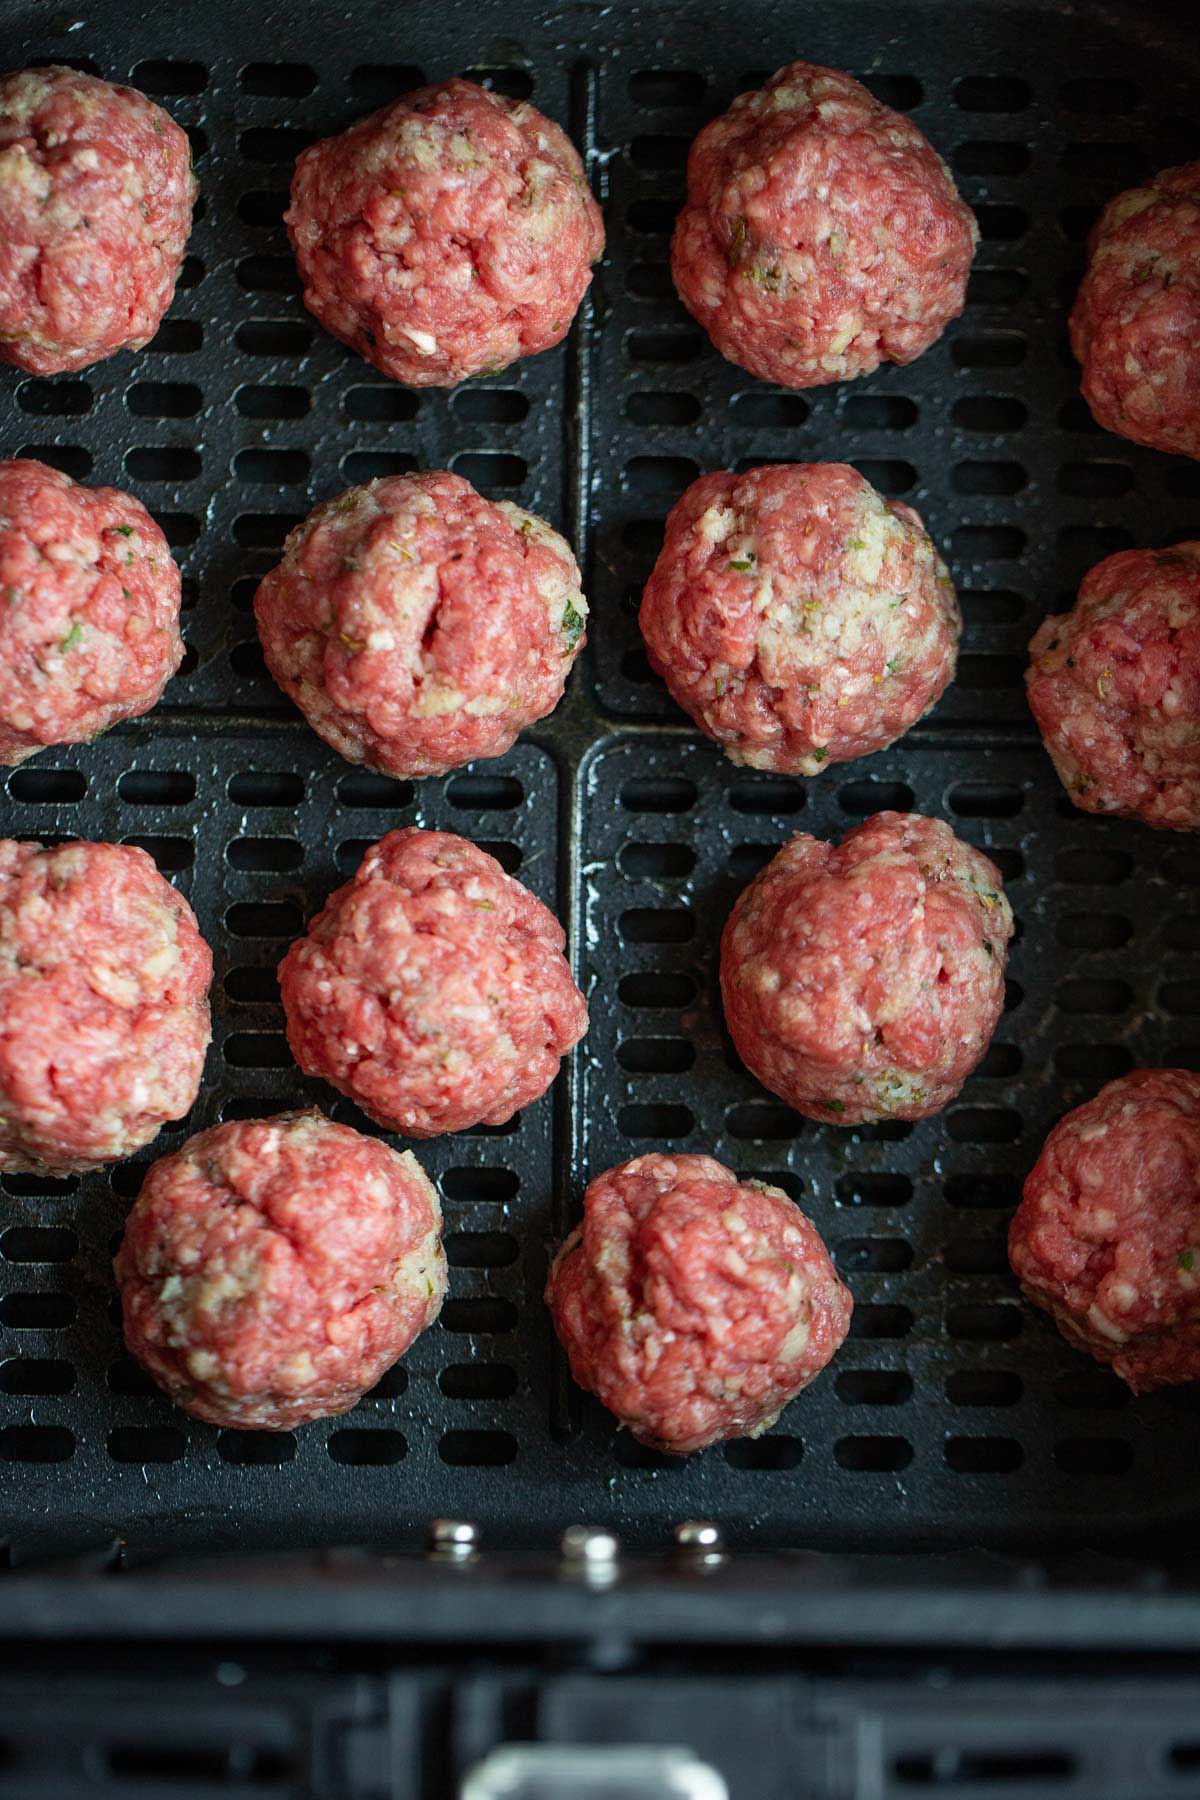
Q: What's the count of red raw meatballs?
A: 14